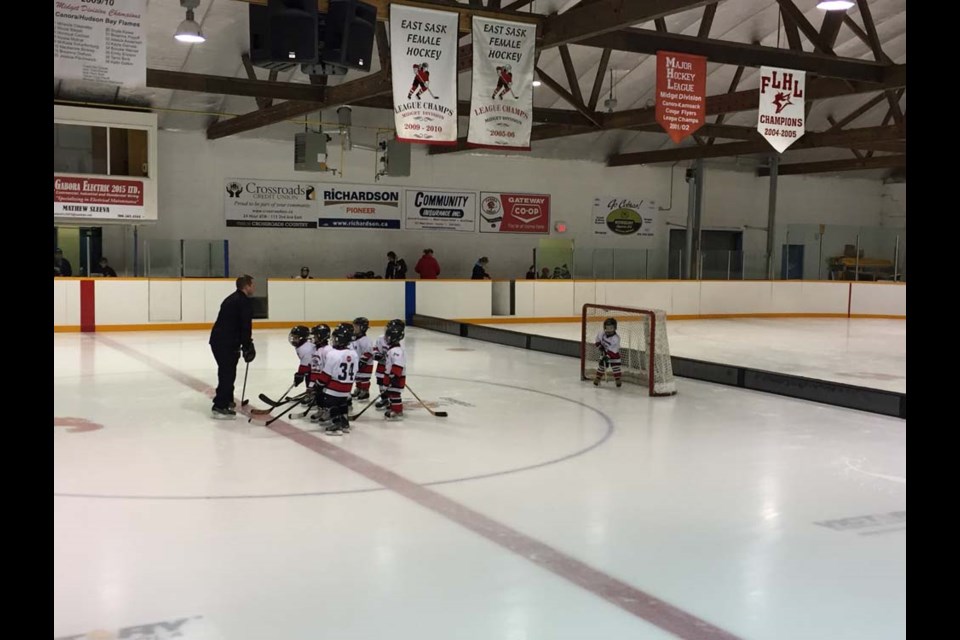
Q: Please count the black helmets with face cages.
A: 8